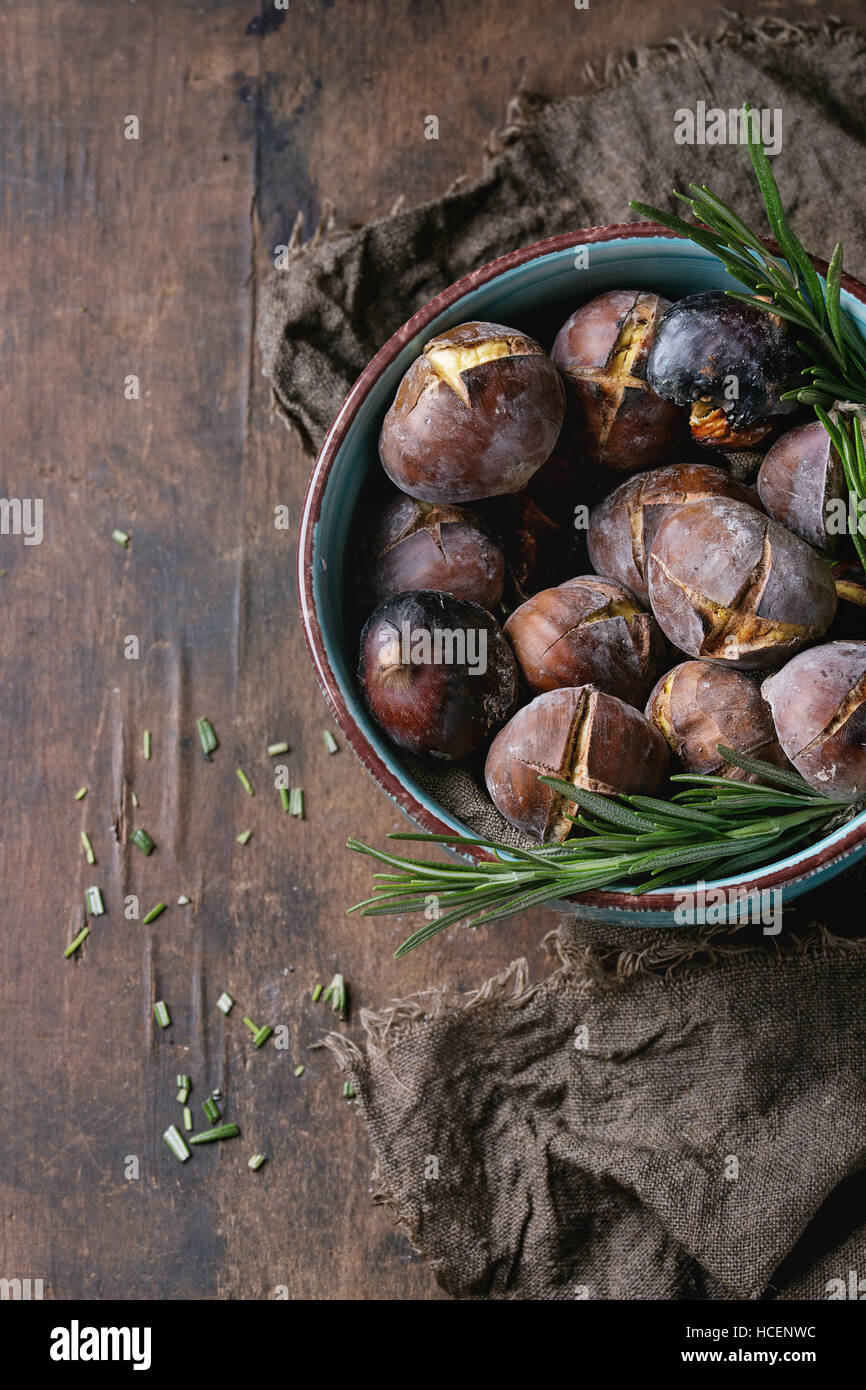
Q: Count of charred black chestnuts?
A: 2